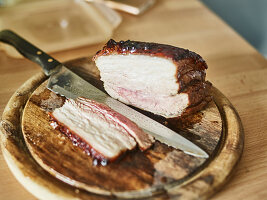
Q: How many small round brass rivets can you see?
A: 2